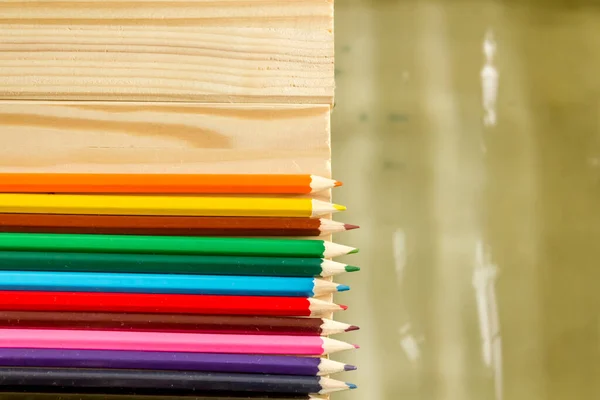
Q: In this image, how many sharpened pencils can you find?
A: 11